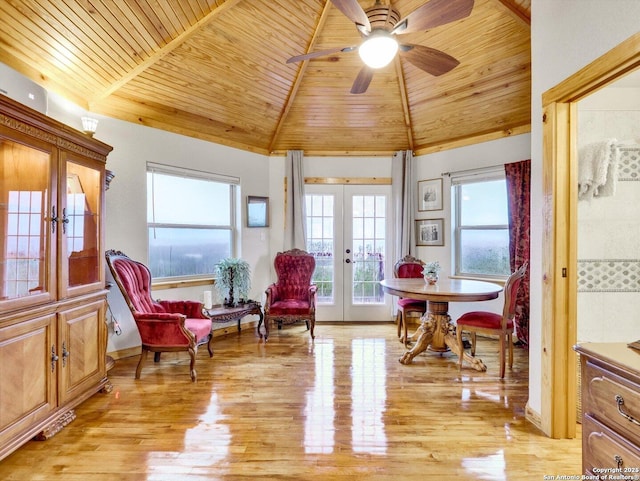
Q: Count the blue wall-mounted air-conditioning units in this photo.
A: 0